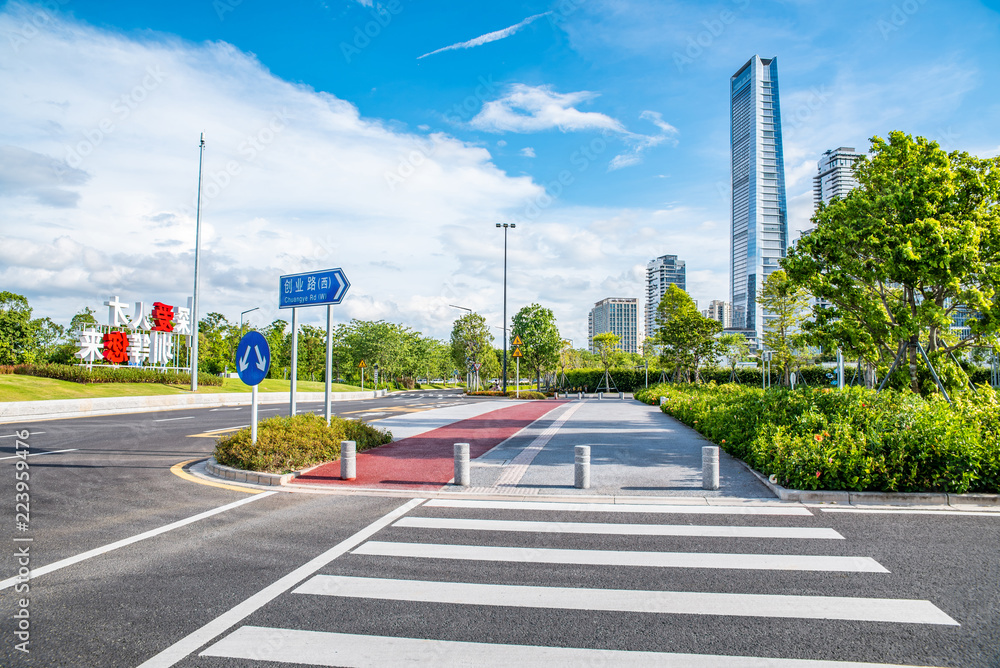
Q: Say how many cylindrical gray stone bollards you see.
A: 4